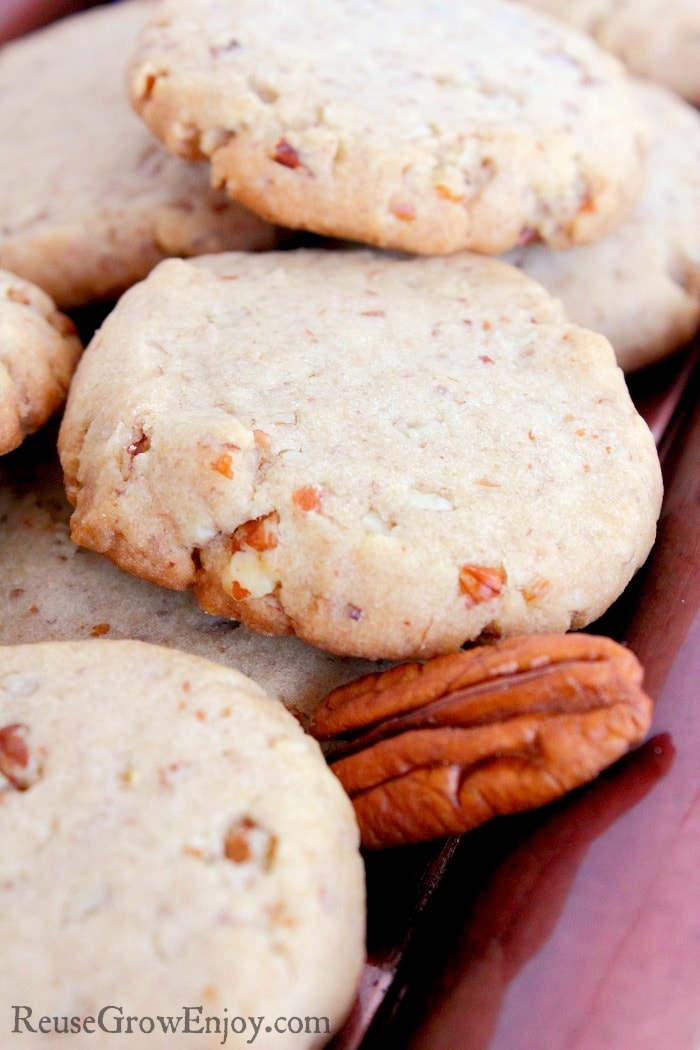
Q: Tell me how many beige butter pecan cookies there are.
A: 8